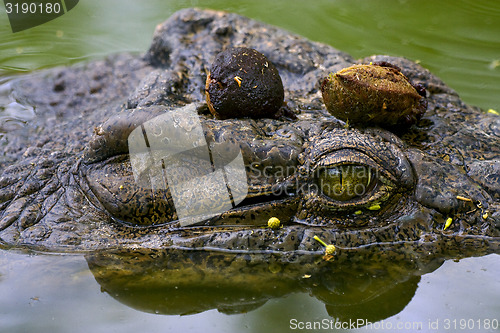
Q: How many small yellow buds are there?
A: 2